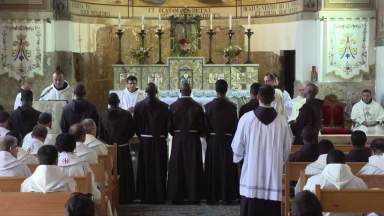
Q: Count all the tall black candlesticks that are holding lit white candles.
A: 6